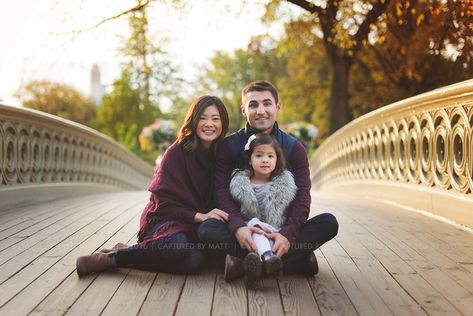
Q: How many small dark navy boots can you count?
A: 2